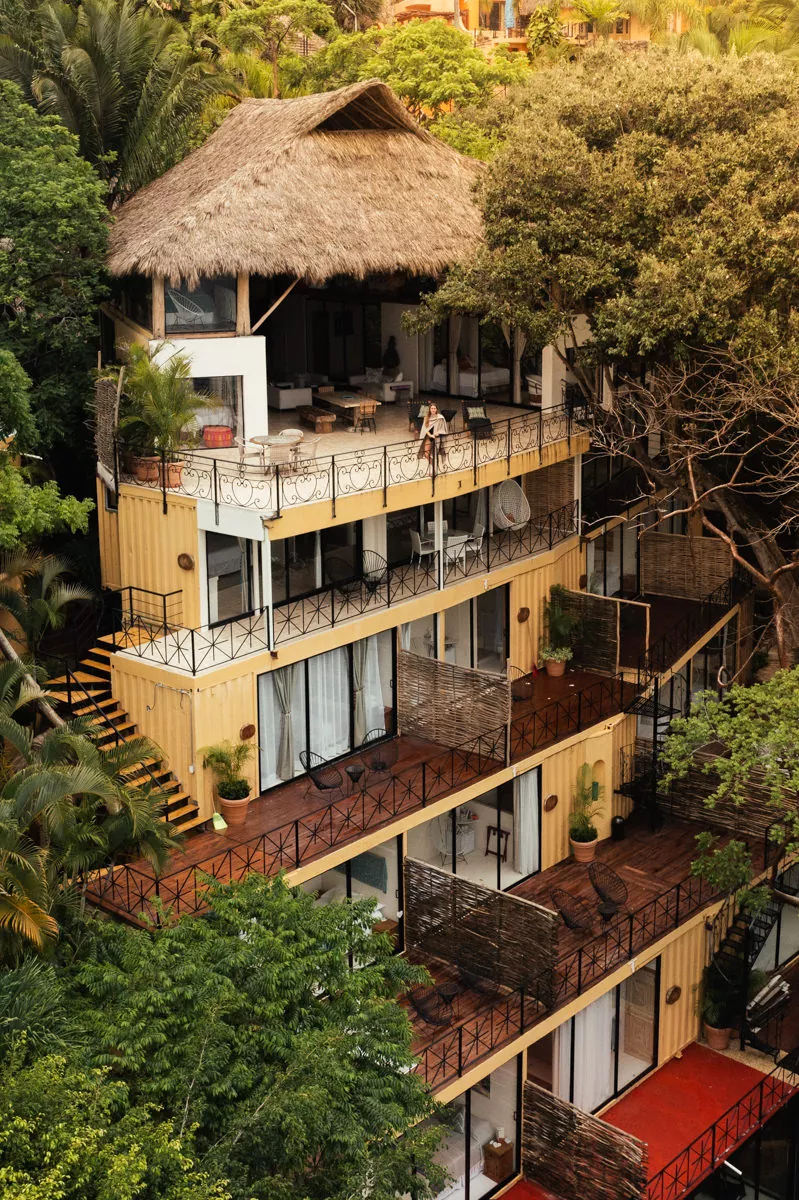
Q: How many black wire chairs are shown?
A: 9